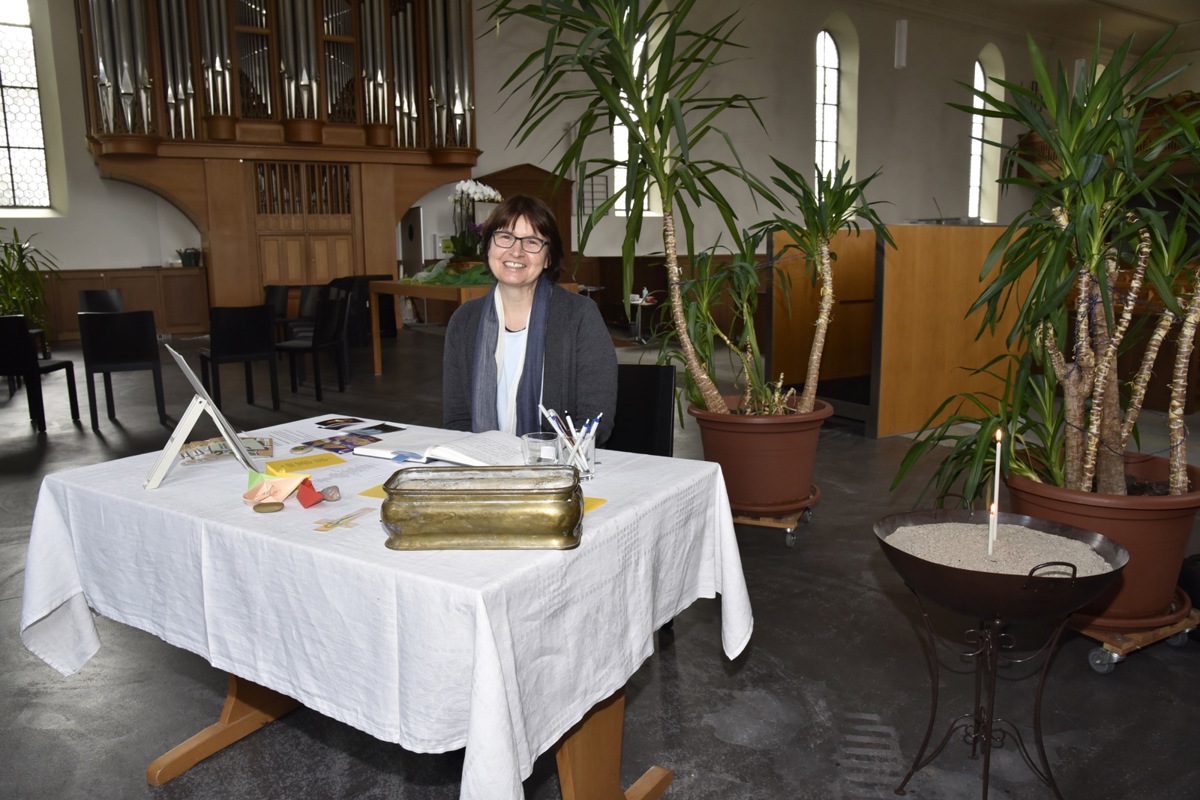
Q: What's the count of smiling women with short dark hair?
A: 1